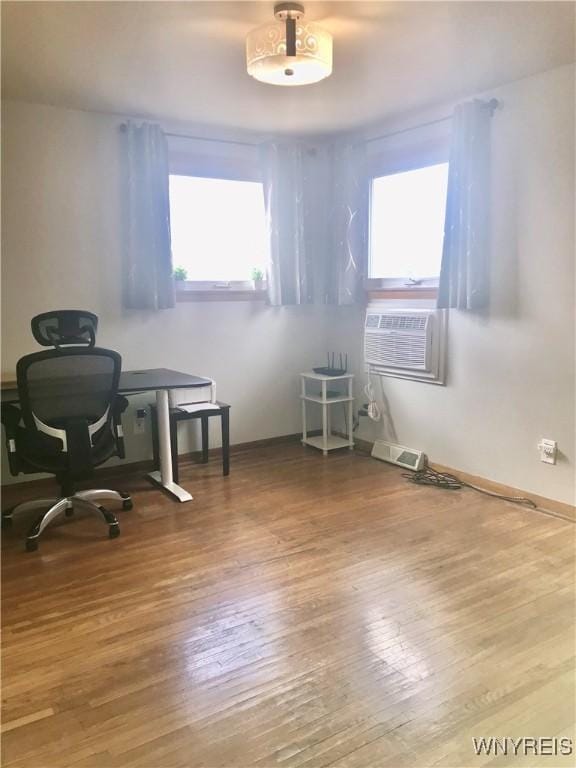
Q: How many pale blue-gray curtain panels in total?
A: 4